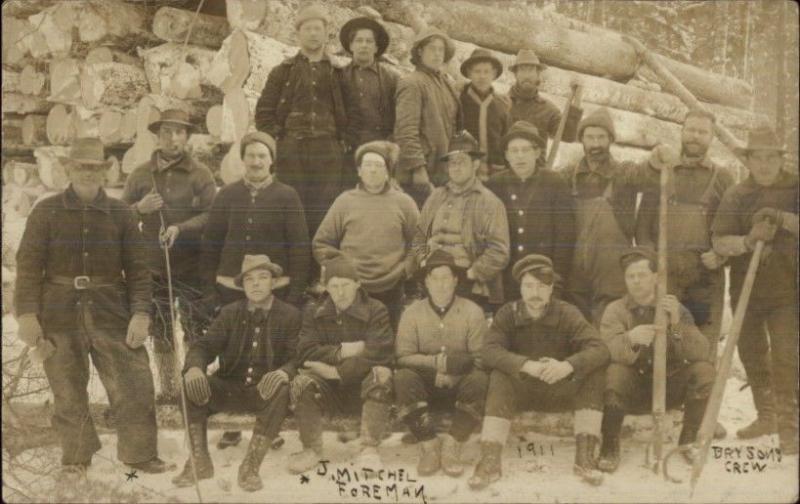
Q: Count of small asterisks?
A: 2